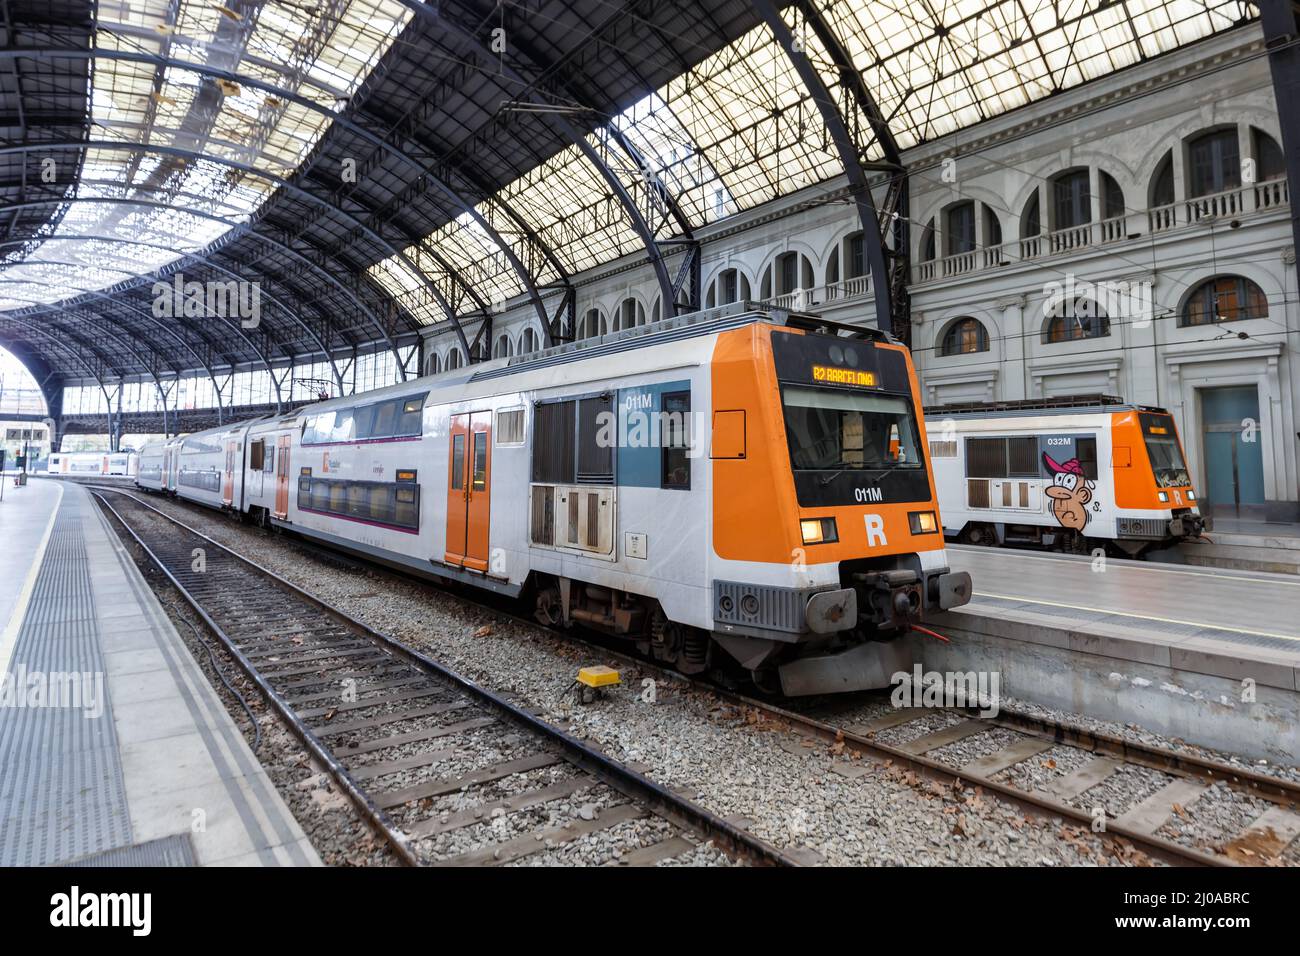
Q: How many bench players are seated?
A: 0